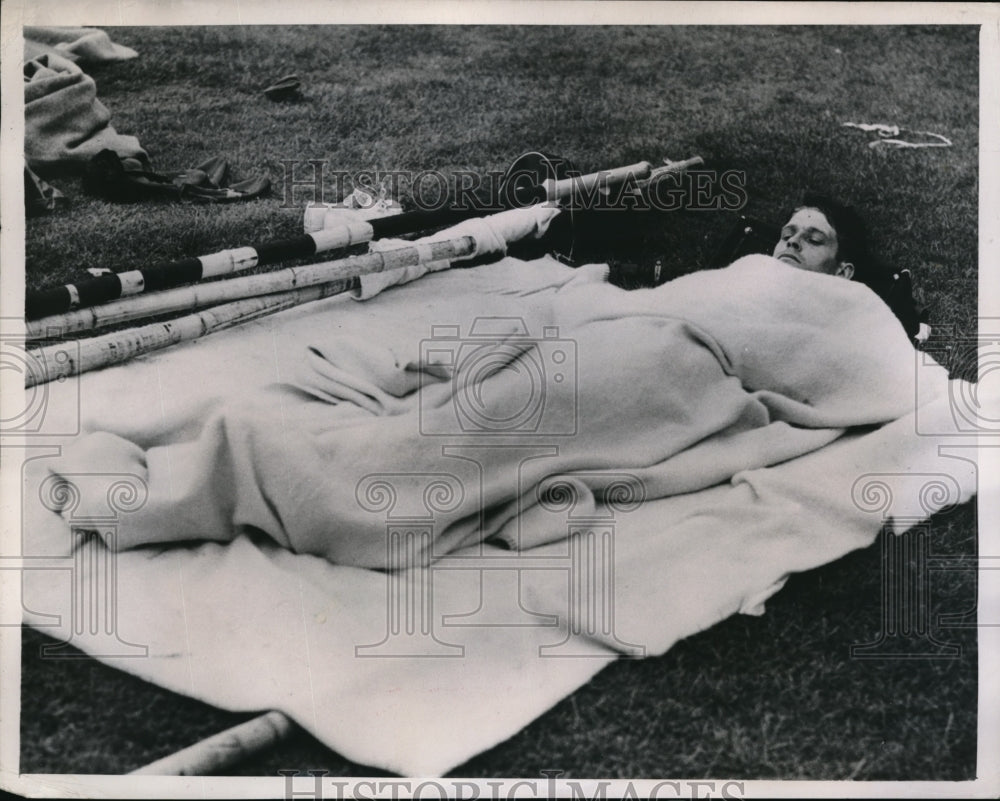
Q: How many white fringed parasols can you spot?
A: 0